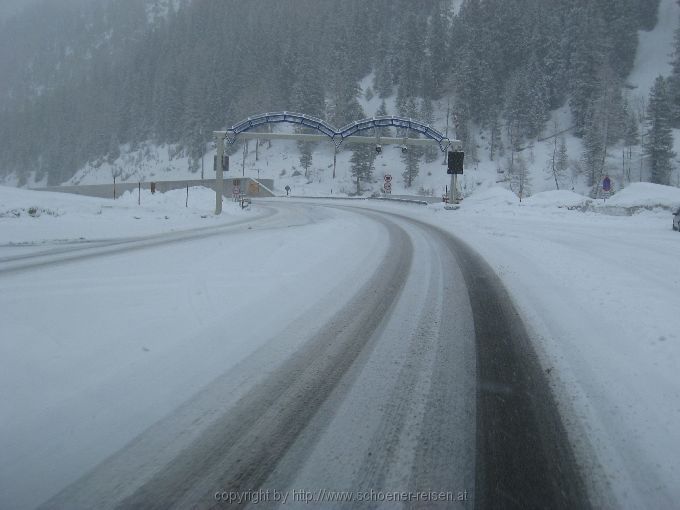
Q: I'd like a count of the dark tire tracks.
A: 2